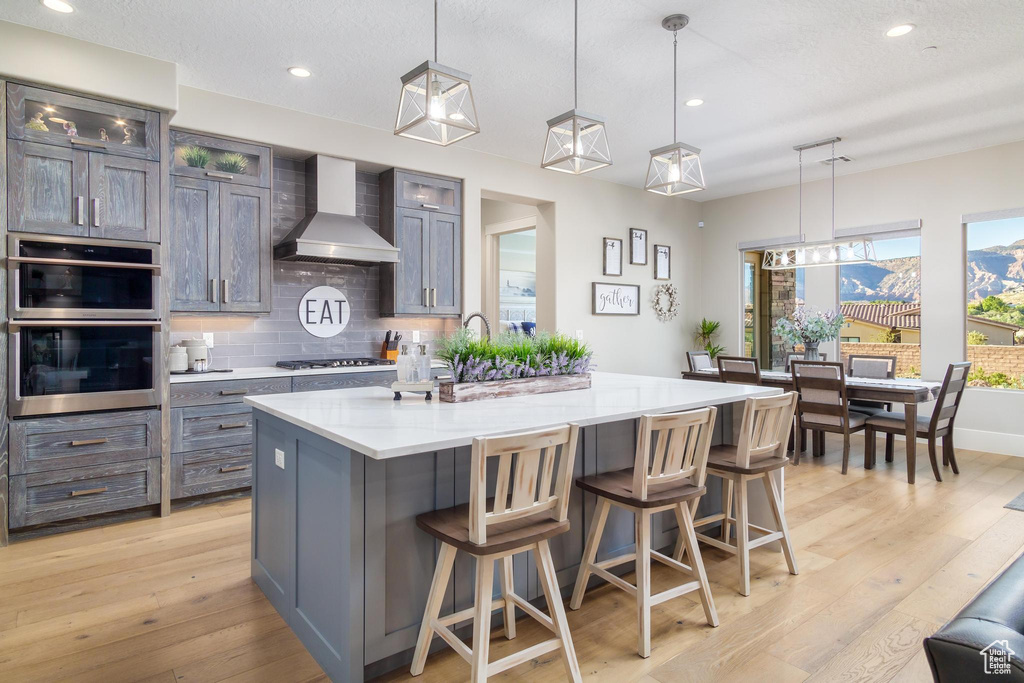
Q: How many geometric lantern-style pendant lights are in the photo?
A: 3